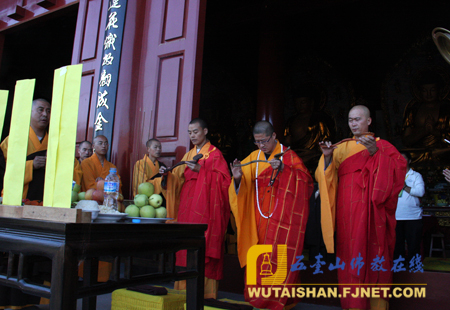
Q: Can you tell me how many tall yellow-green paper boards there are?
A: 3